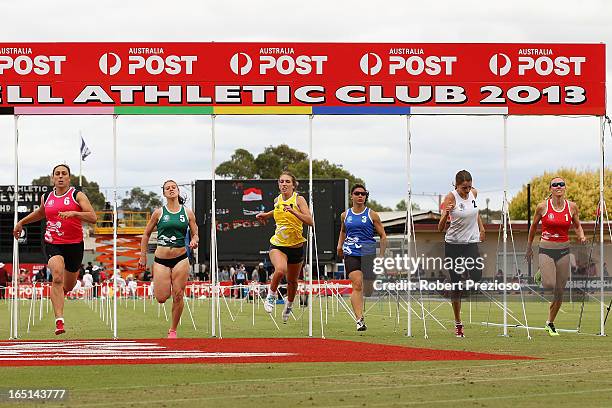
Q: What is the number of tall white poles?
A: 7